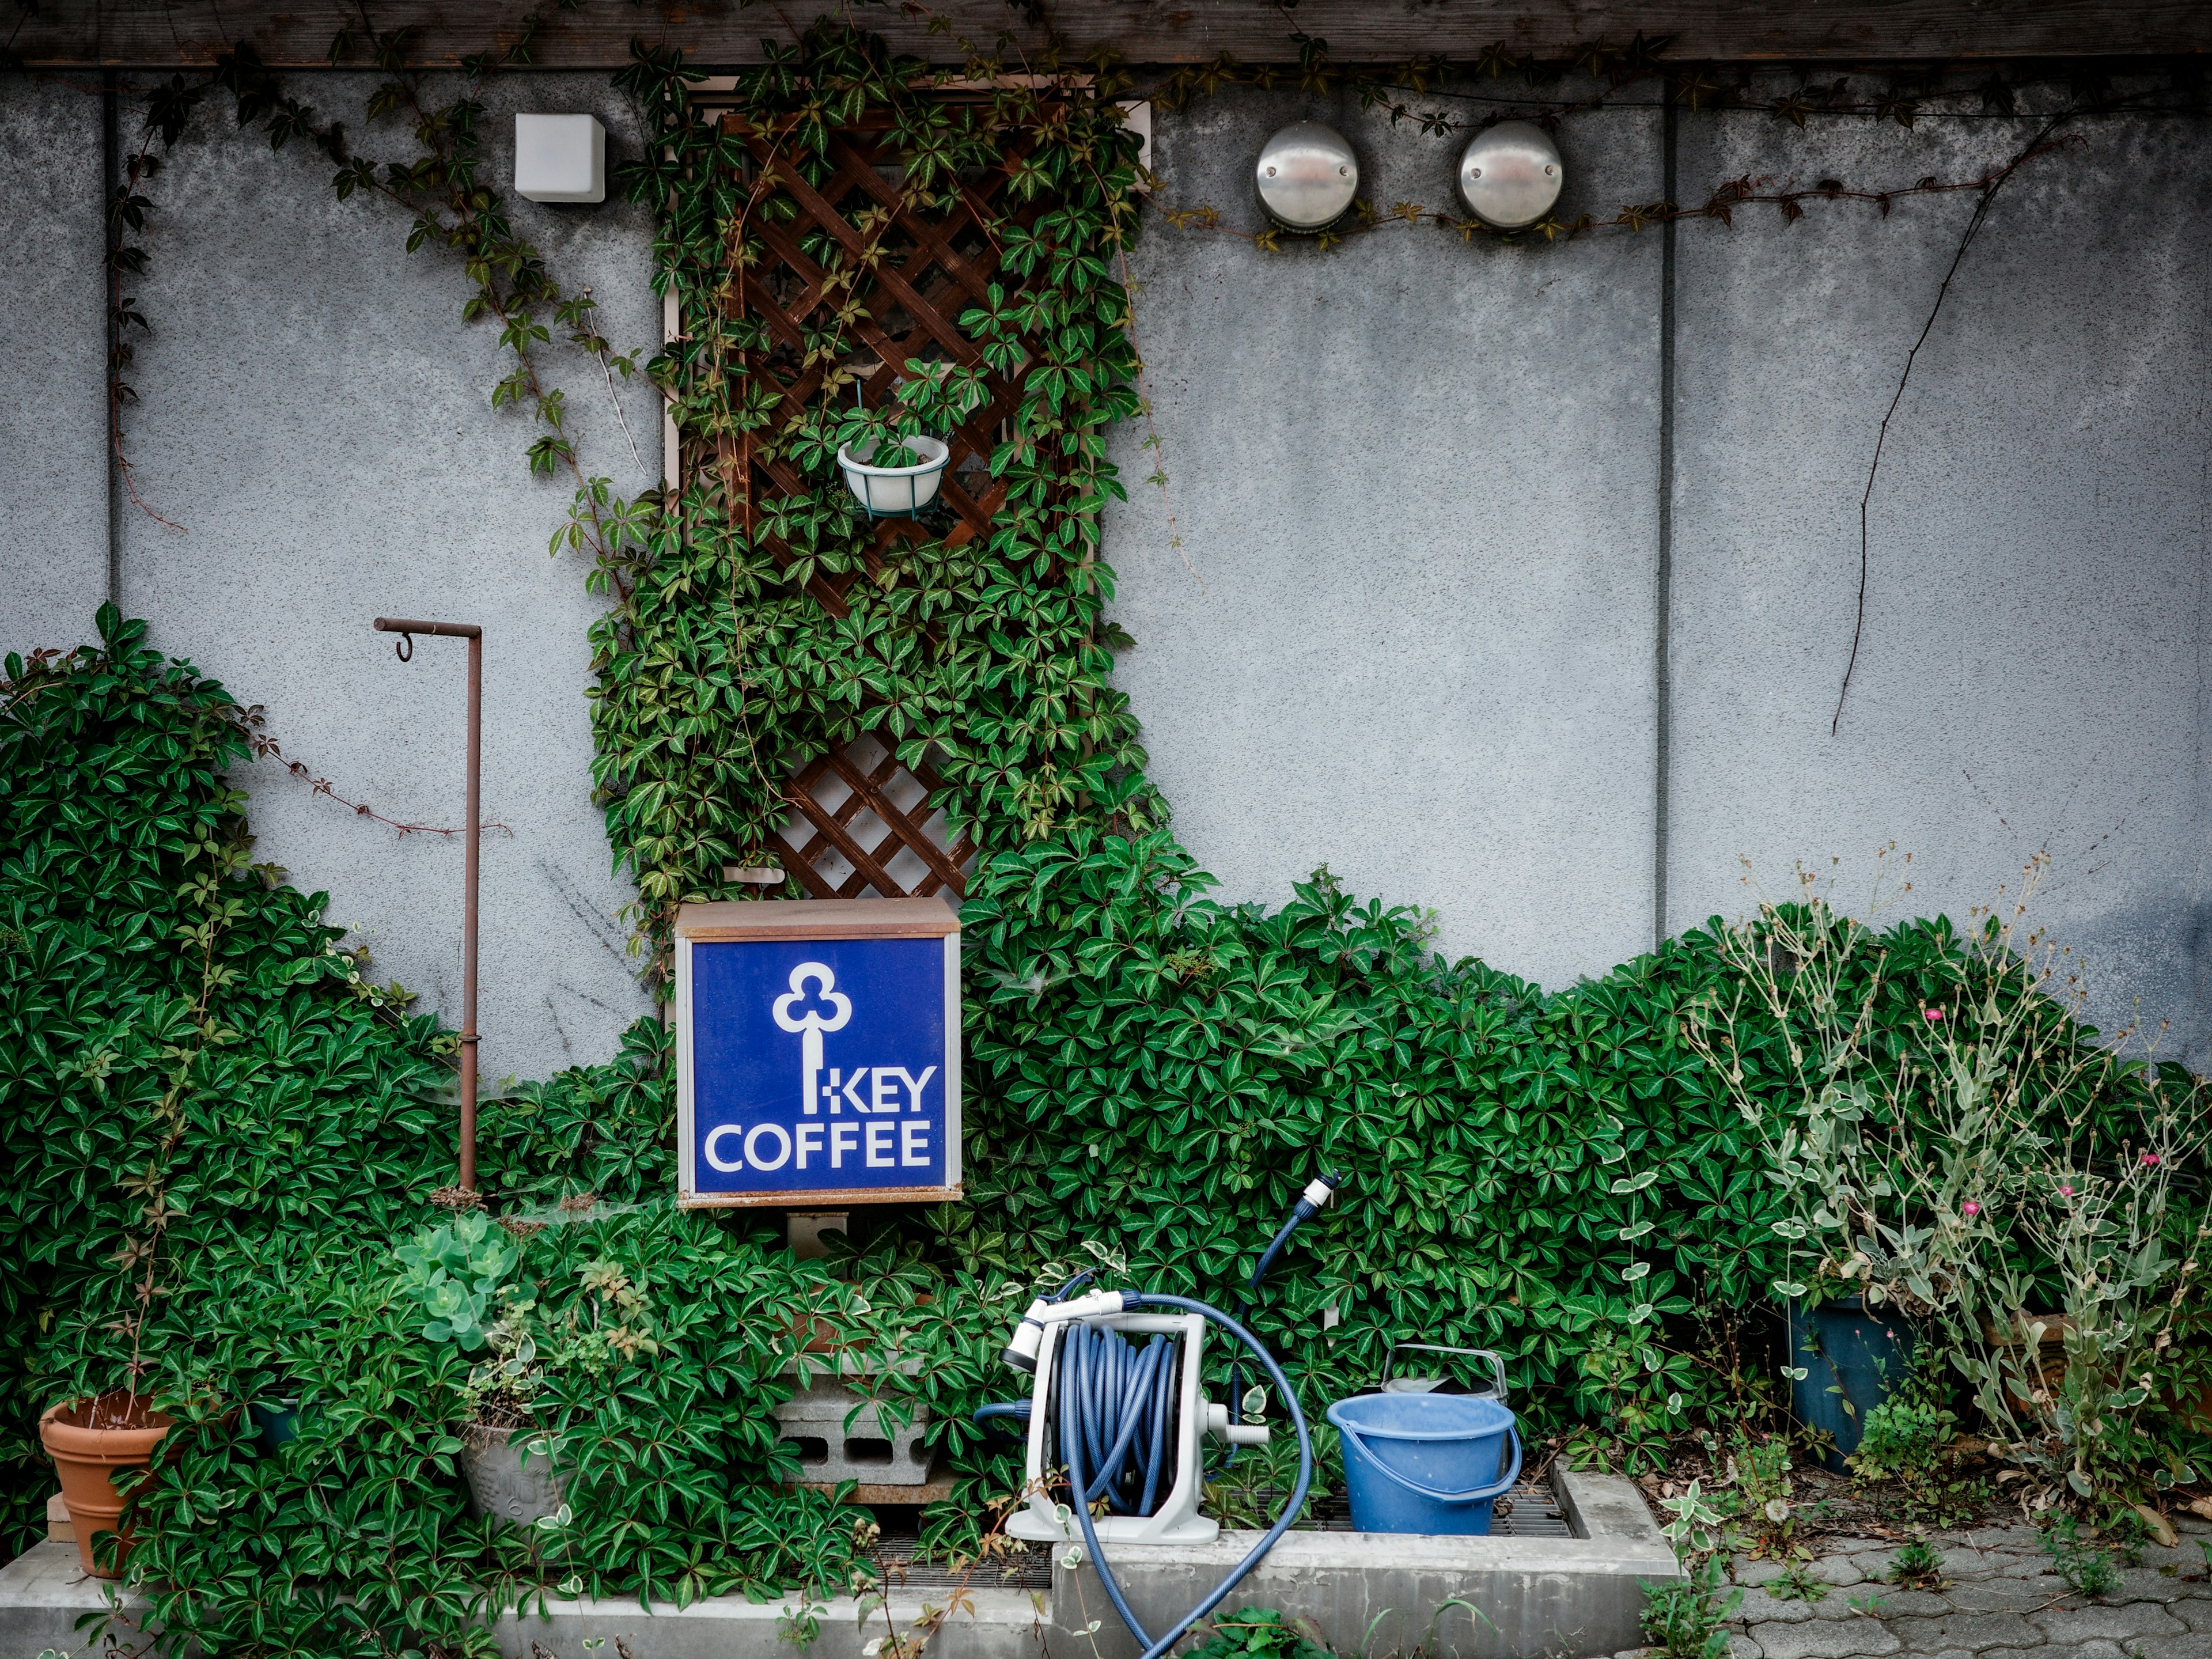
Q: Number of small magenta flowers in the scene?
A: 4